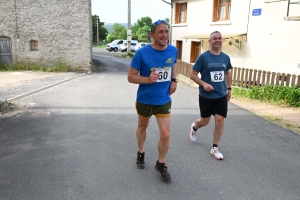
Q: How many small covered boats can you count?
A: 0